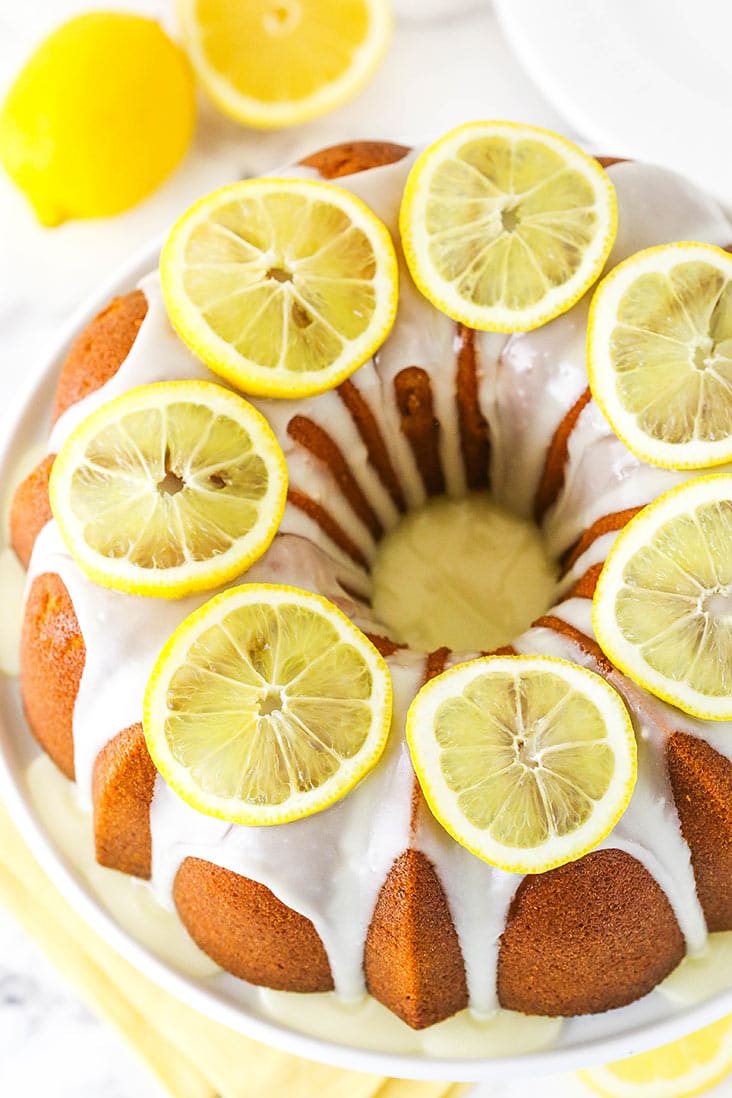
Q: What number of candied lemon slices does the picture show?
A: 7